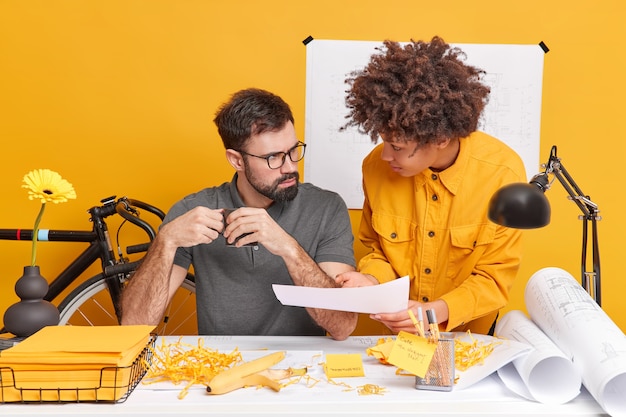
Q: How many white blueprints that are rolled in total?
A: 2